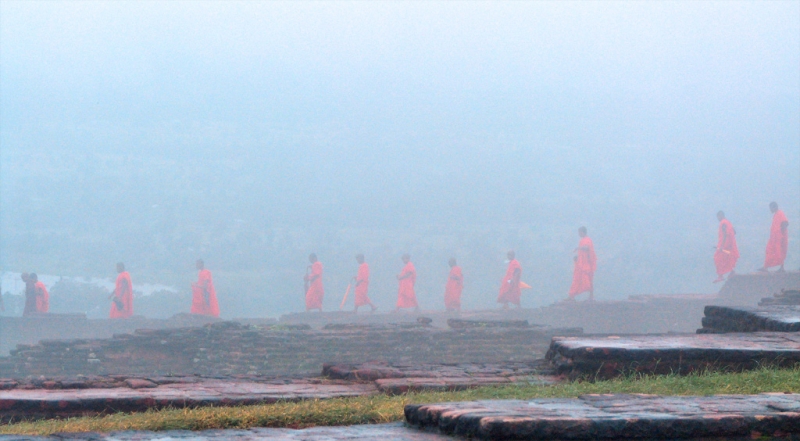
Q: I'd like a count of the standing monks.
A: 12